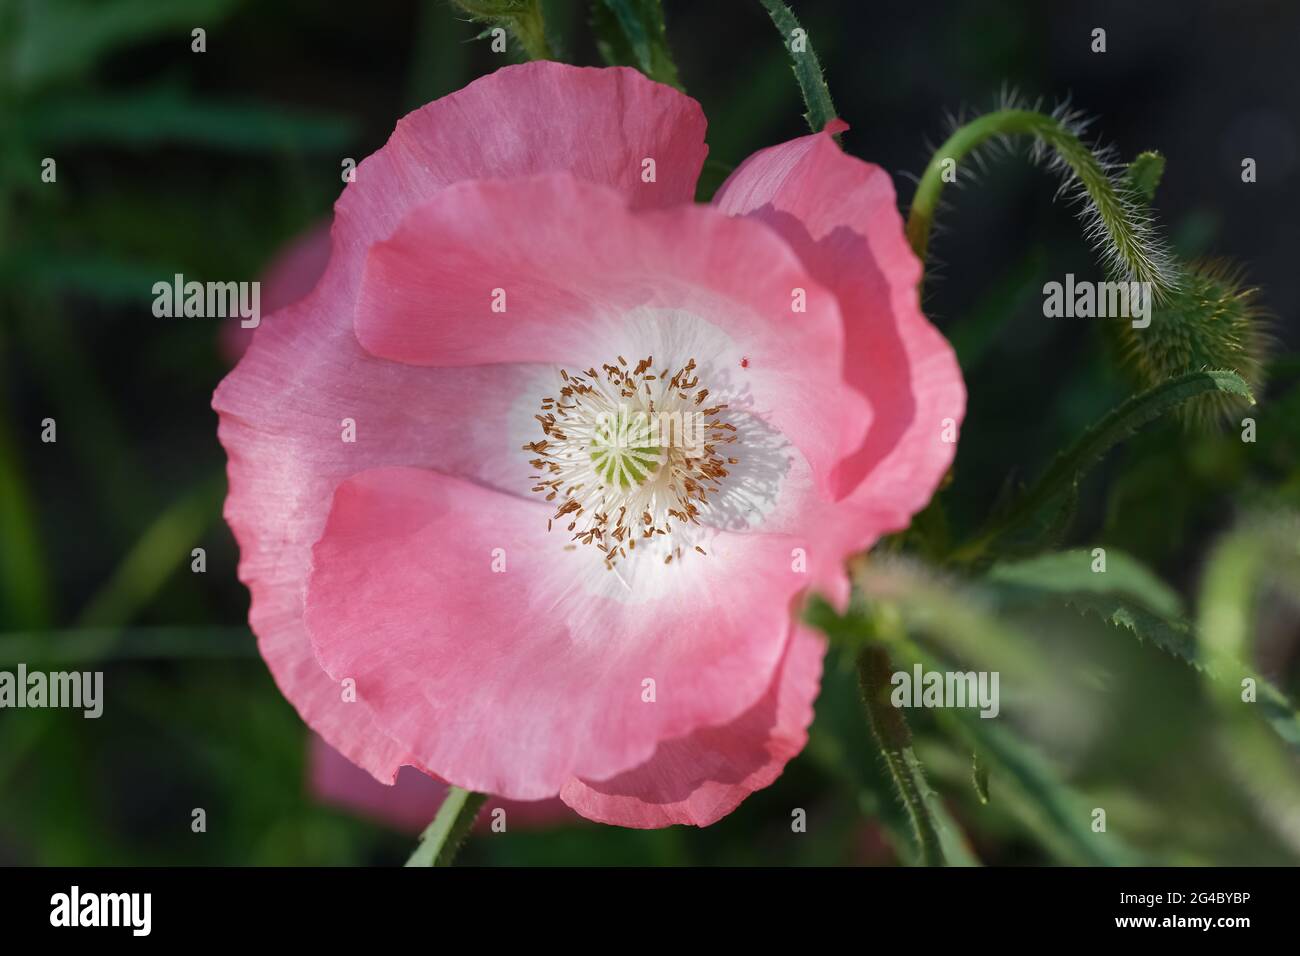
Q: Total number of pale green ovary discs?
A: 1